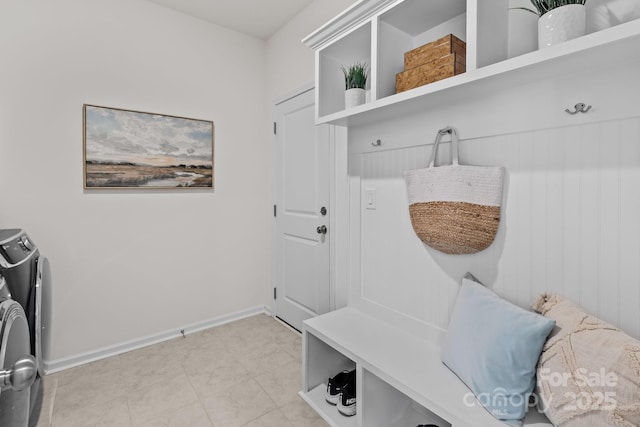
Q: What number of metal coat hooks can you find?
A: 3